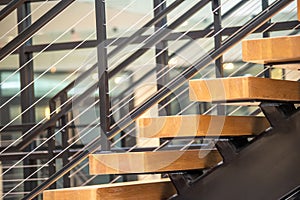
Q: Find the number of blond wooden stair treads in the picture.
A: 5